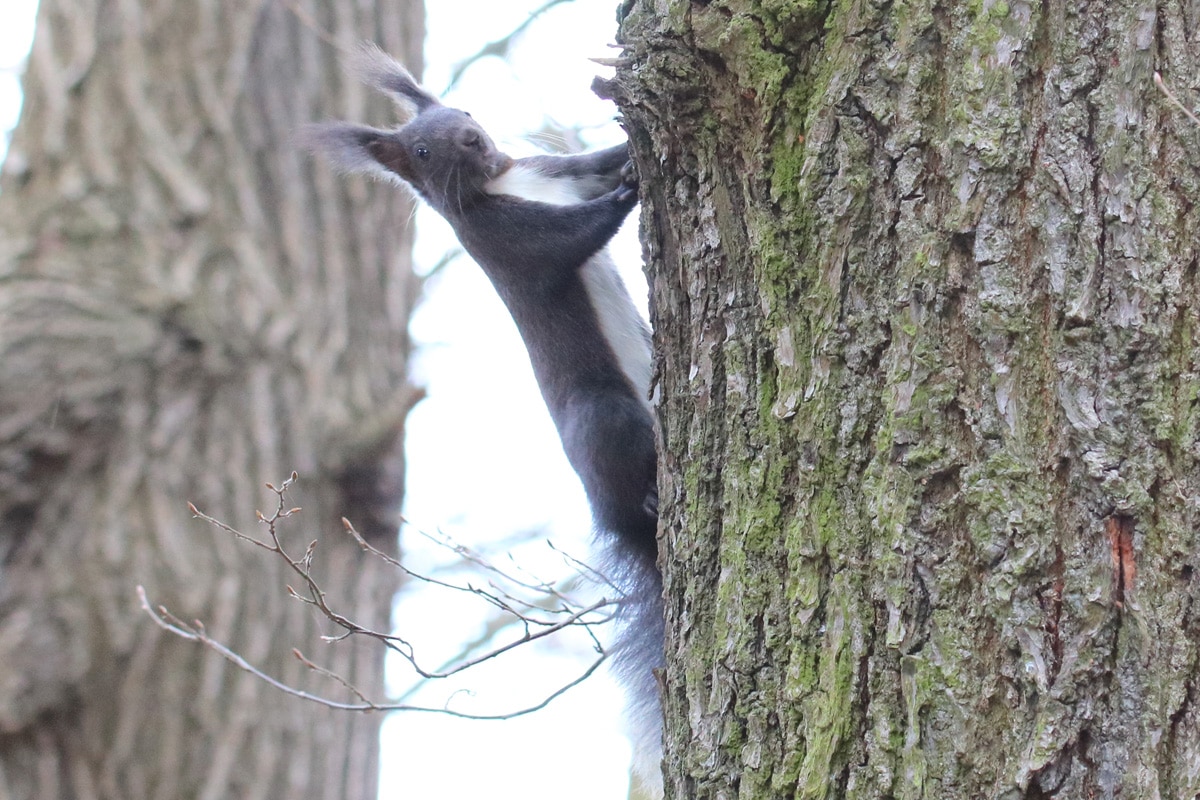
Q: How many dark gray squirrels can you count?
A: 1